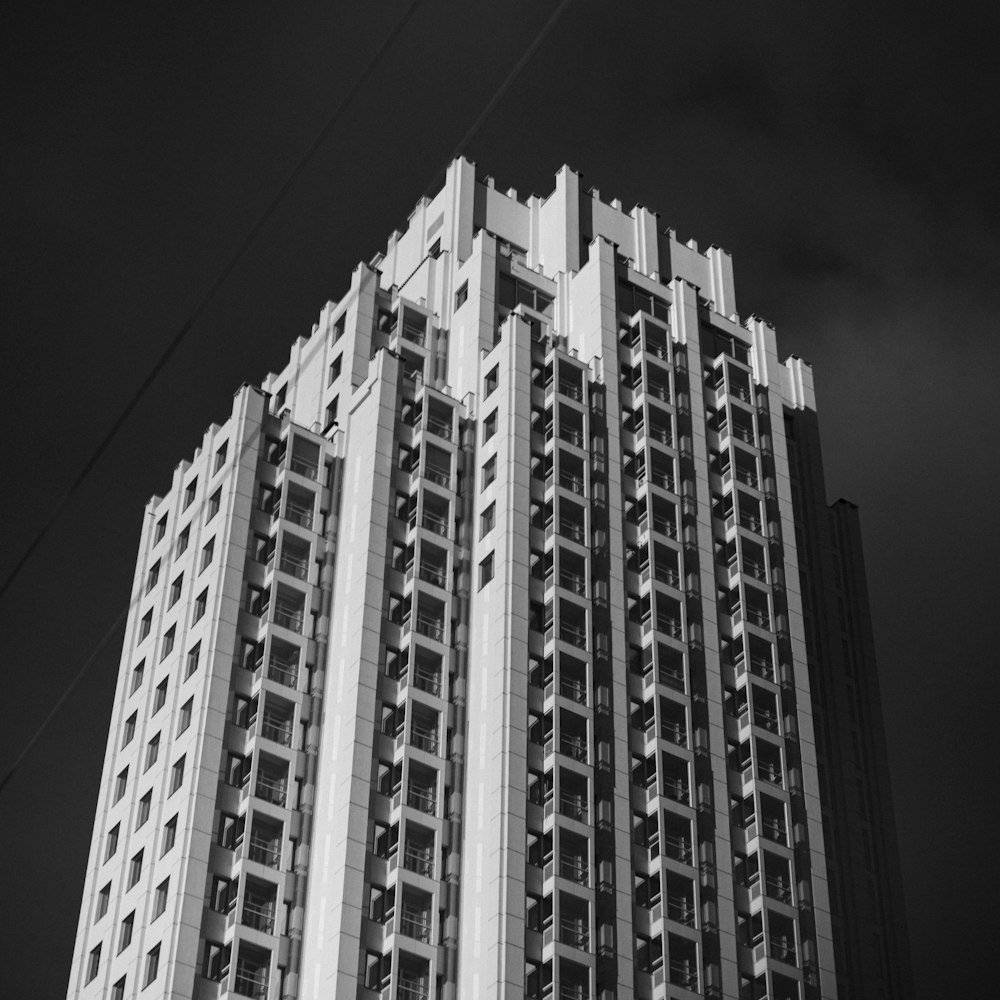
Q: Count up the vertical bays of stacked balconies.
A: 5